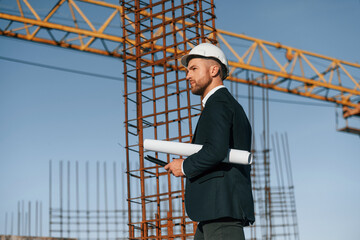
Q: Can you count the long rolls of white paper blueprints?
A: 1